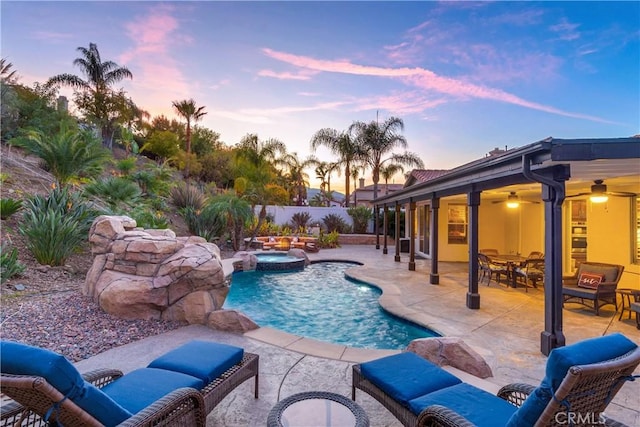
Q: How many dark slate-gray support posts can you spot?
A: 7